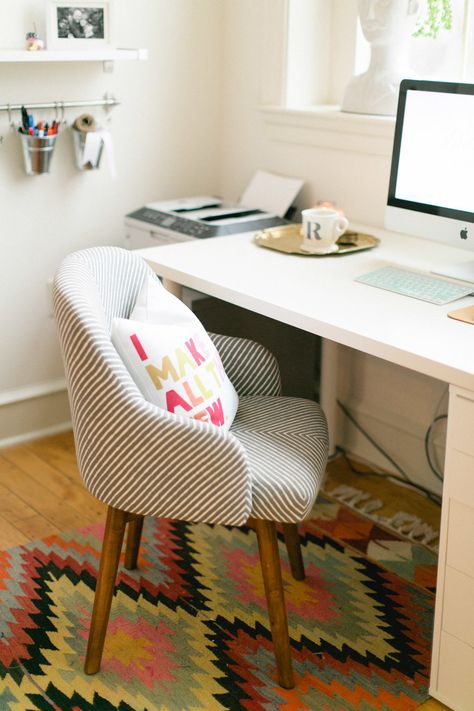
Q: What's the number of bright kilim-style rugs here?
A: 1